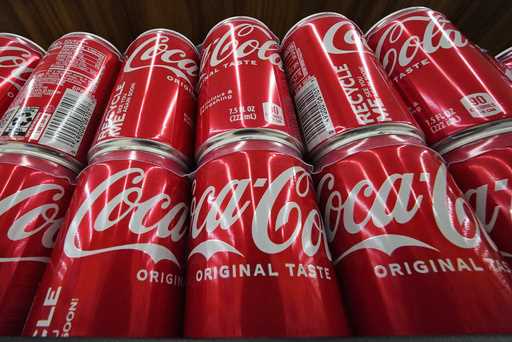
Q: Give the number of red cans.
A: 12